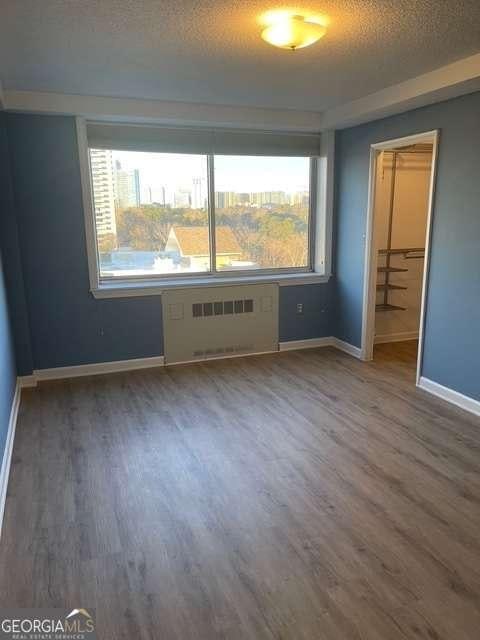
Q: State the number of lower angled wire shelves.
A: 3